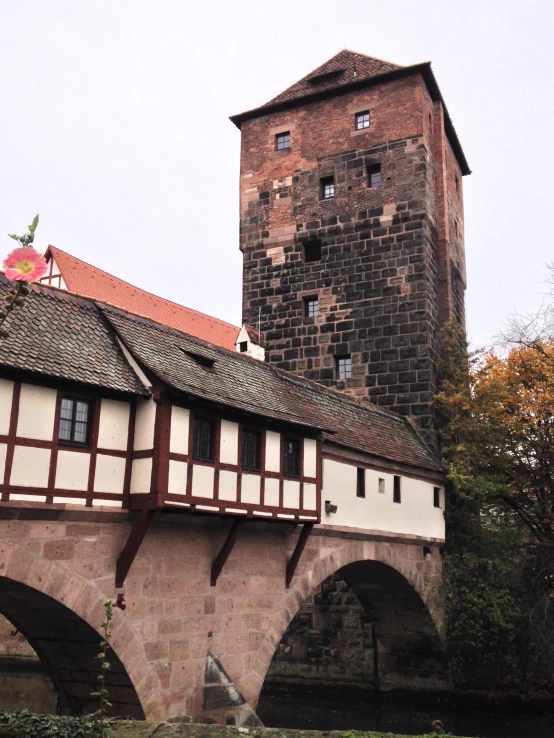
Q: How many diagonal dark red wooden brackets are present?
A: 3